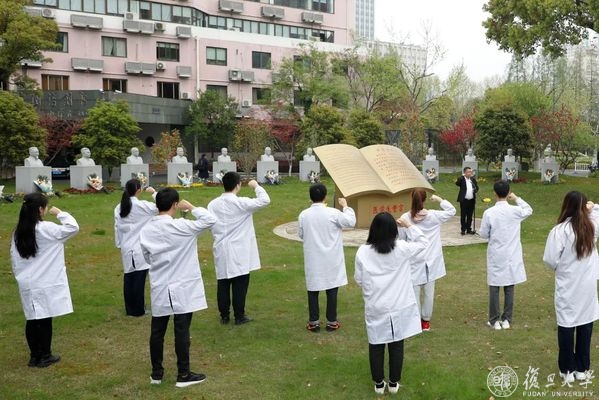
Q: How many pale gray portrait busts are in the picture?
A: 11